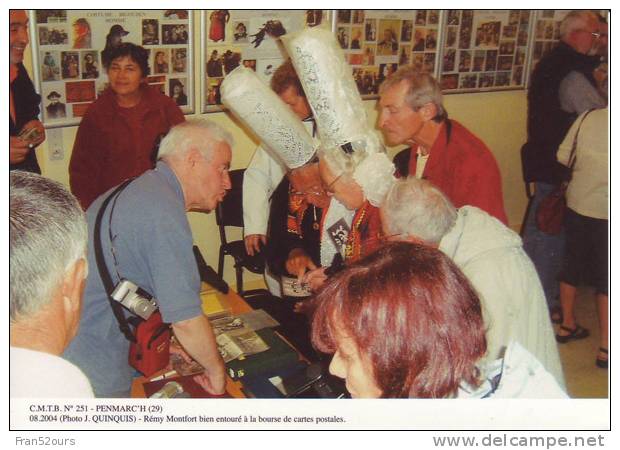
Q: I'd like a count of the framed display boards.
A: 5